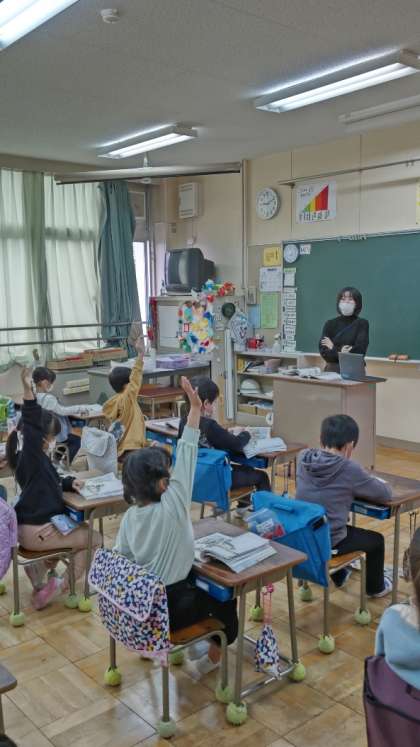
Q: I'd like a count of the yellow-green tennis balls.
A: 14